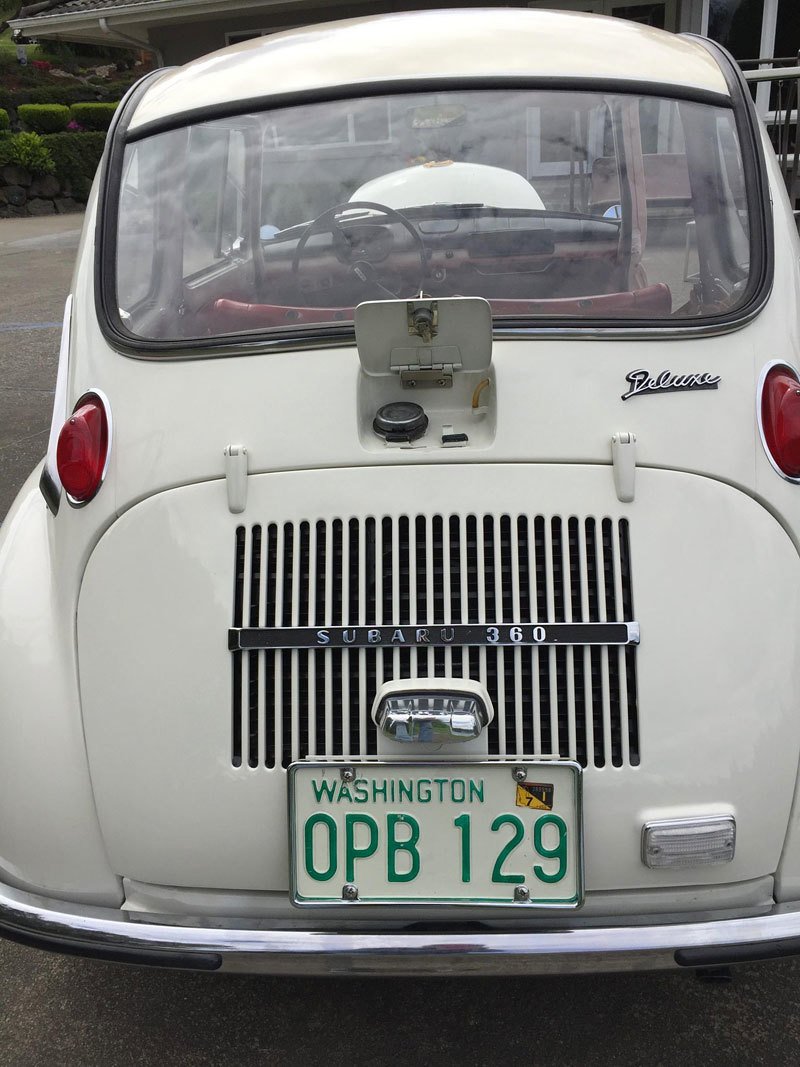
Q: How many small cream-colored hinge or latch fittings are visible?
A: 2